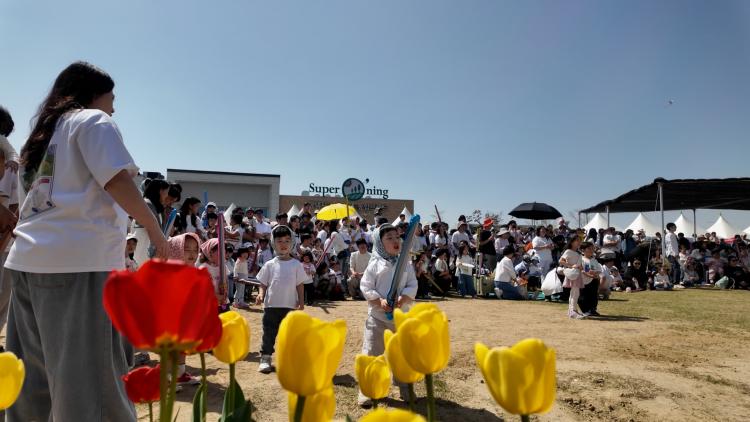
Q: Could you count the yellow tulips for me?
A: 9